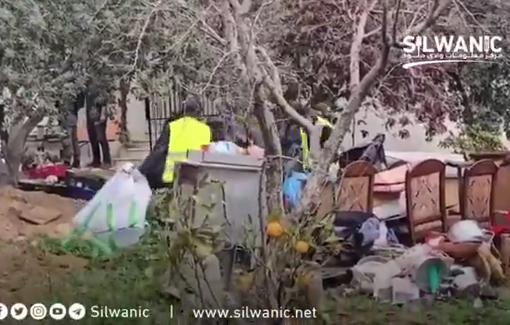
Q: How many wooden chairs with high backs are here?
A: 3